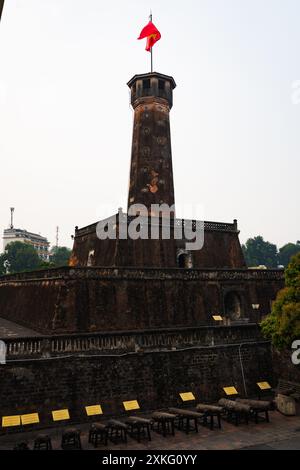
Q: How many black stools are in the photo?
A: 11